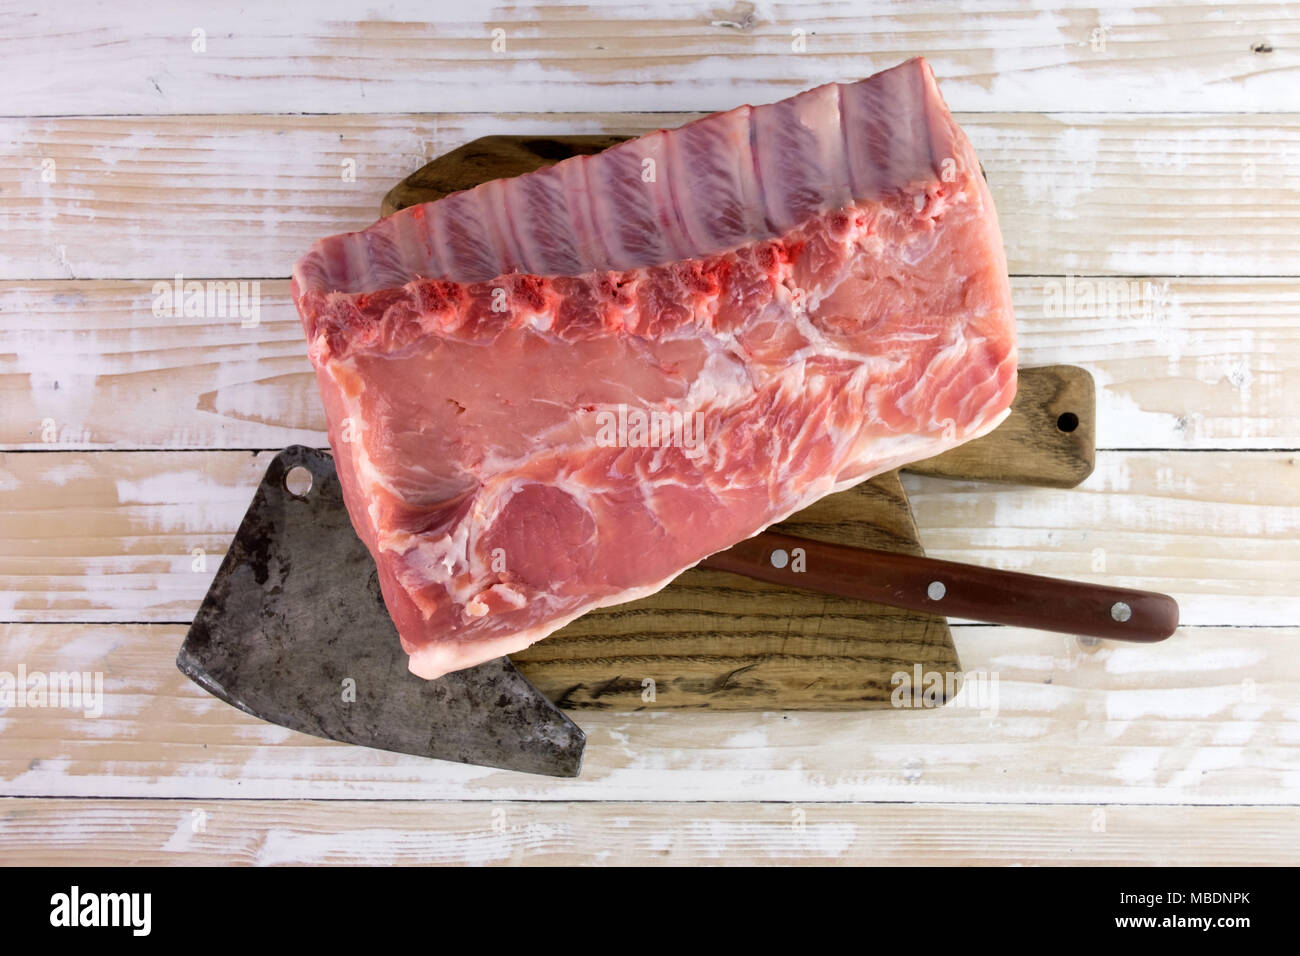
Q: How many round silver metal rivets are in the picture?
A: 3